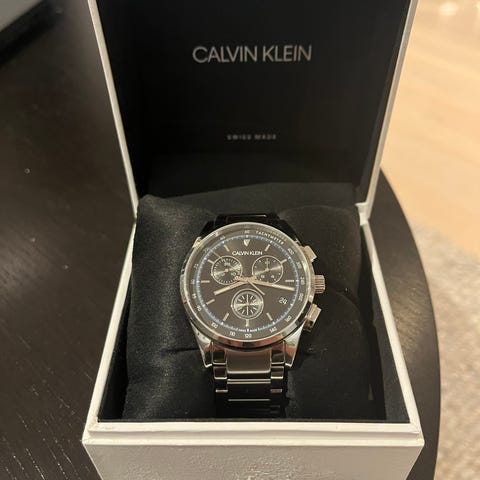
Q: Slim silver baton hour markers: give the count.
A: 10